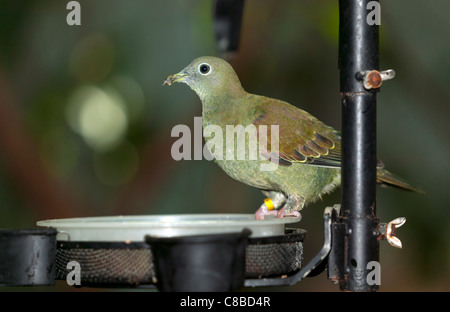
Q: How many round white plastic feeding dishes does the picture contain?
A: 1